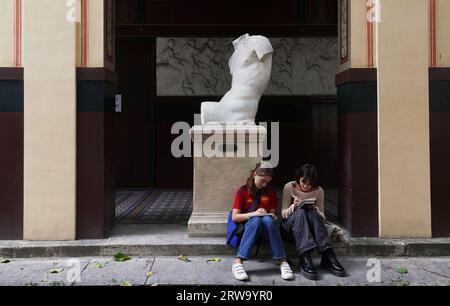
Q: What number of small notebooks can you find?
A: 2